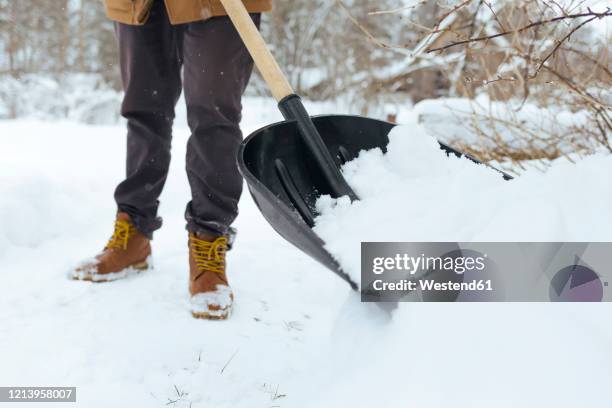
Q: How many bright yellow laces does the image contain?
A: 2